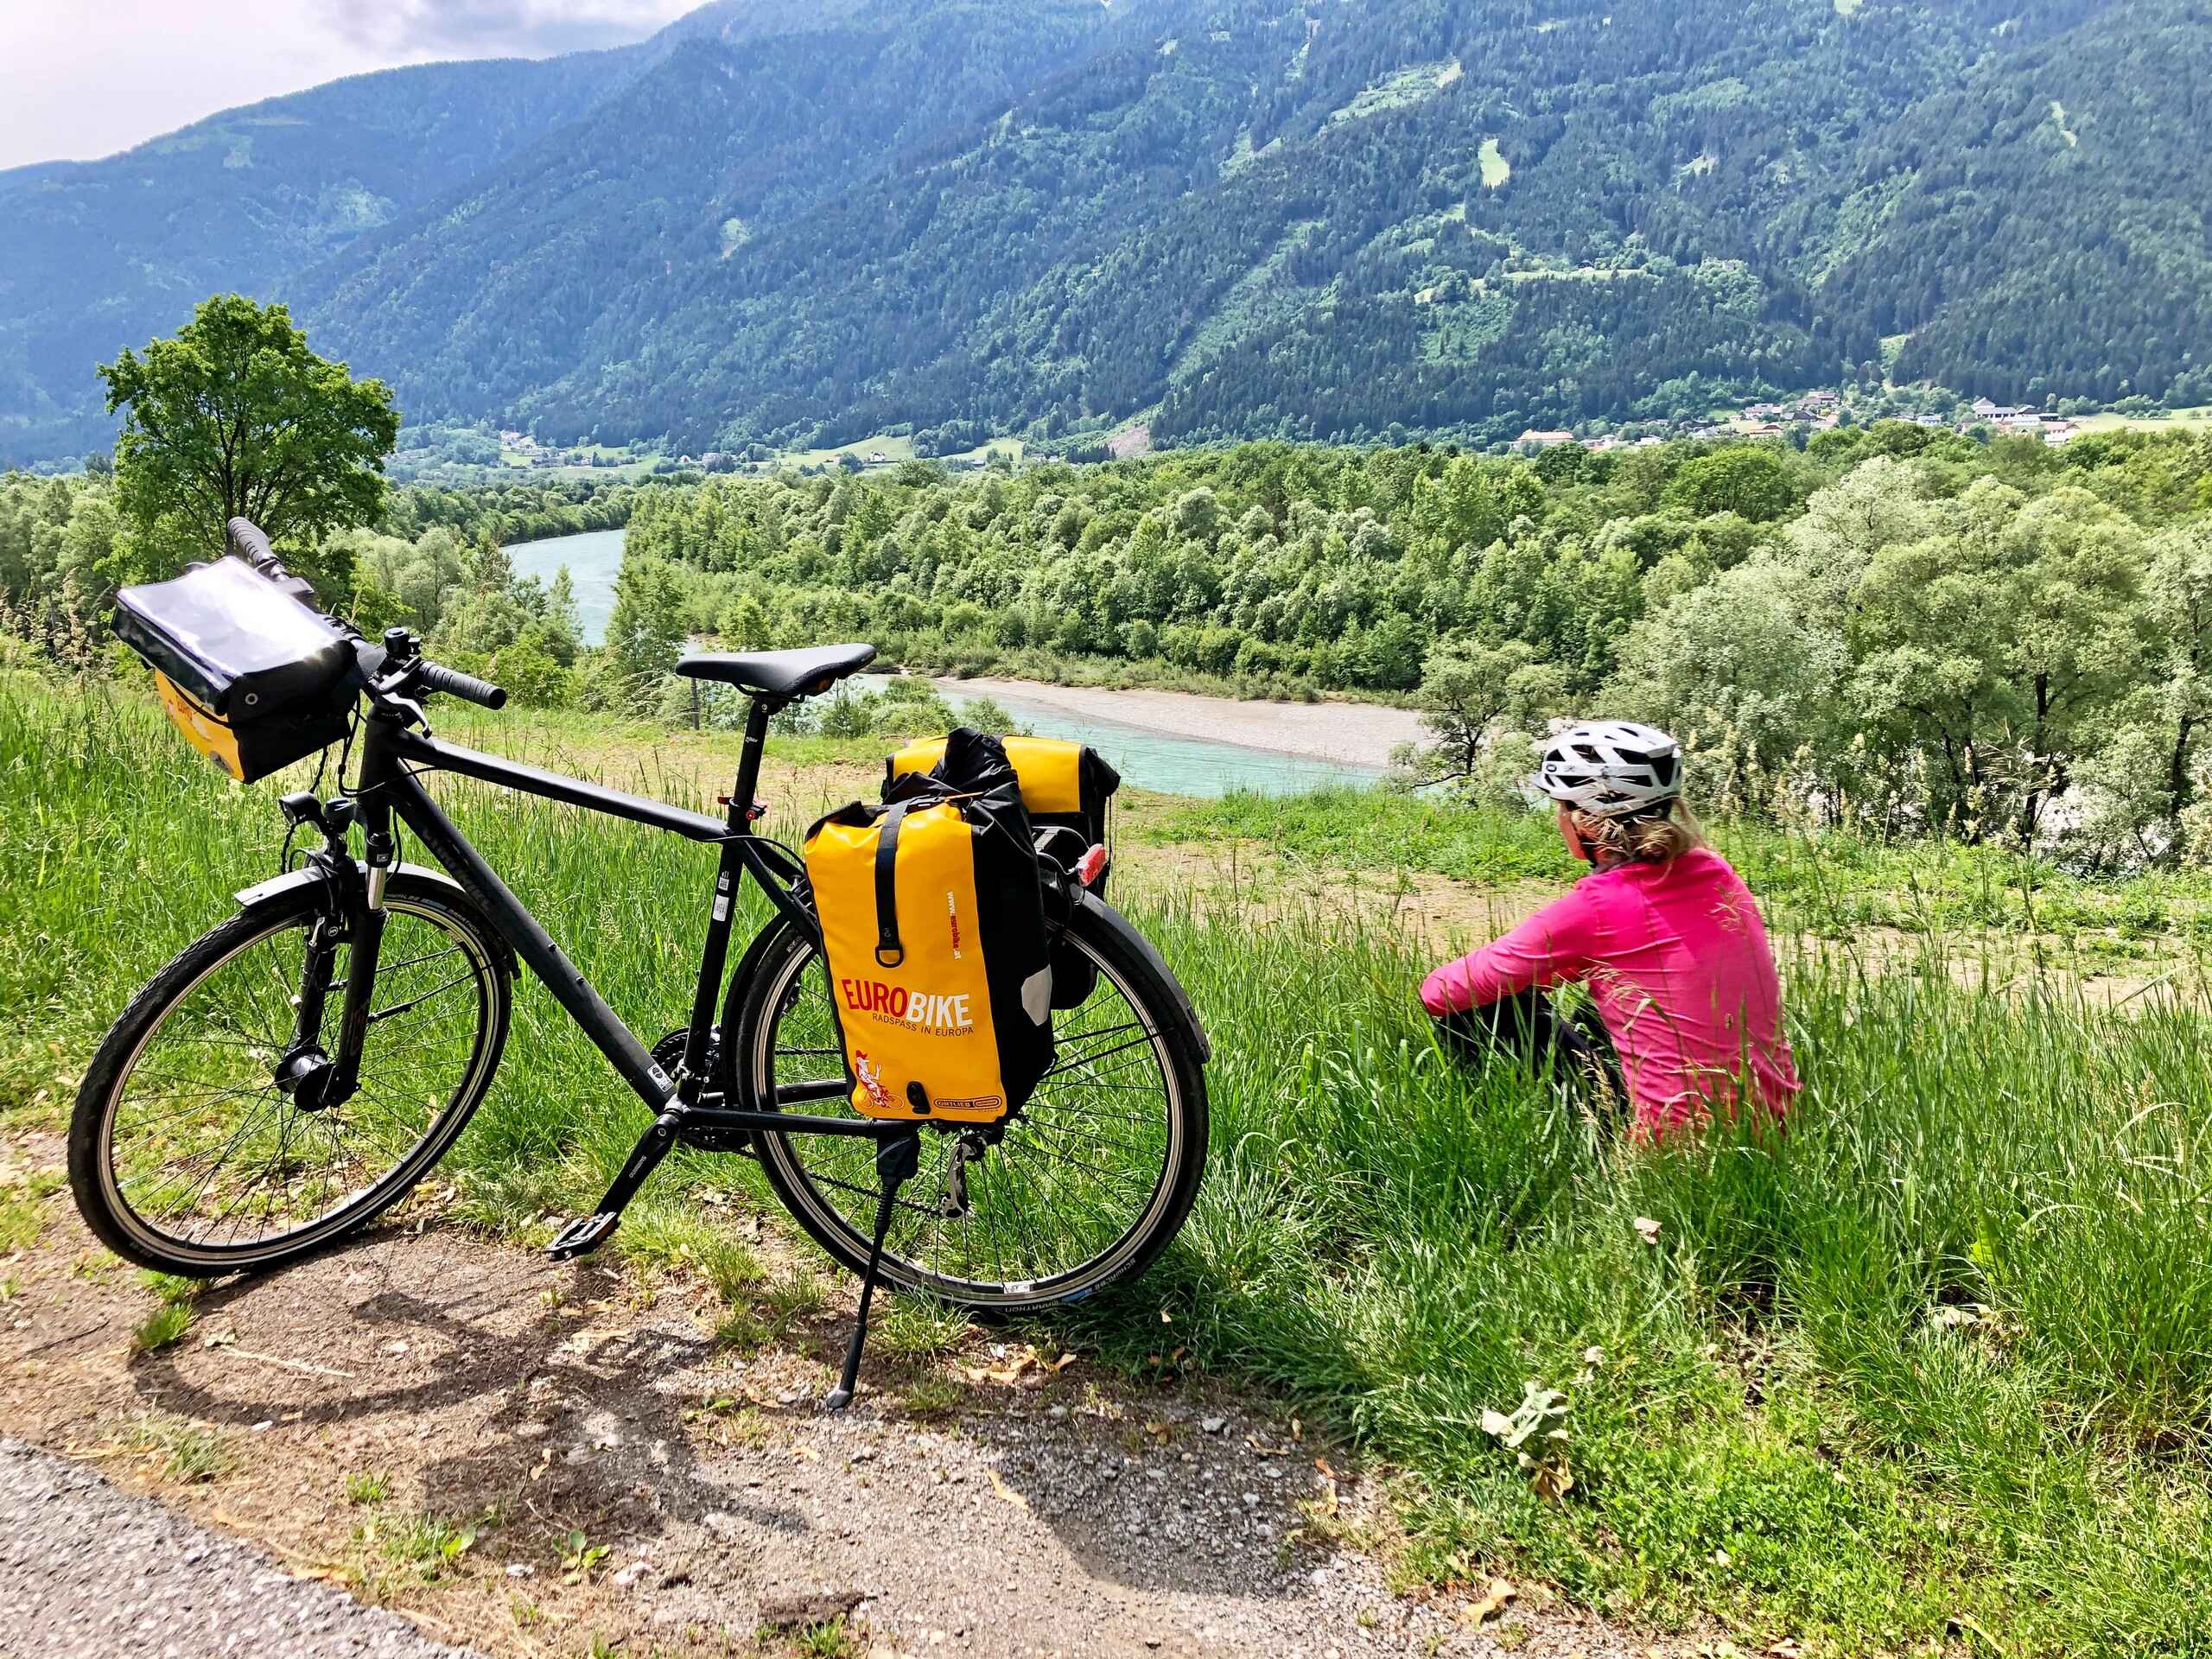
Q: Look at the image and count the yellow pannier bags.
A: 2